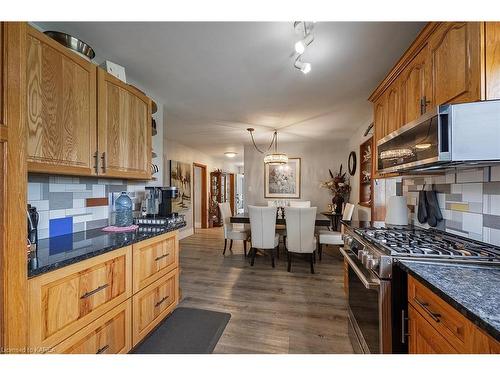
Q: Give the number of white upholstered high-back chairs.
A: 6